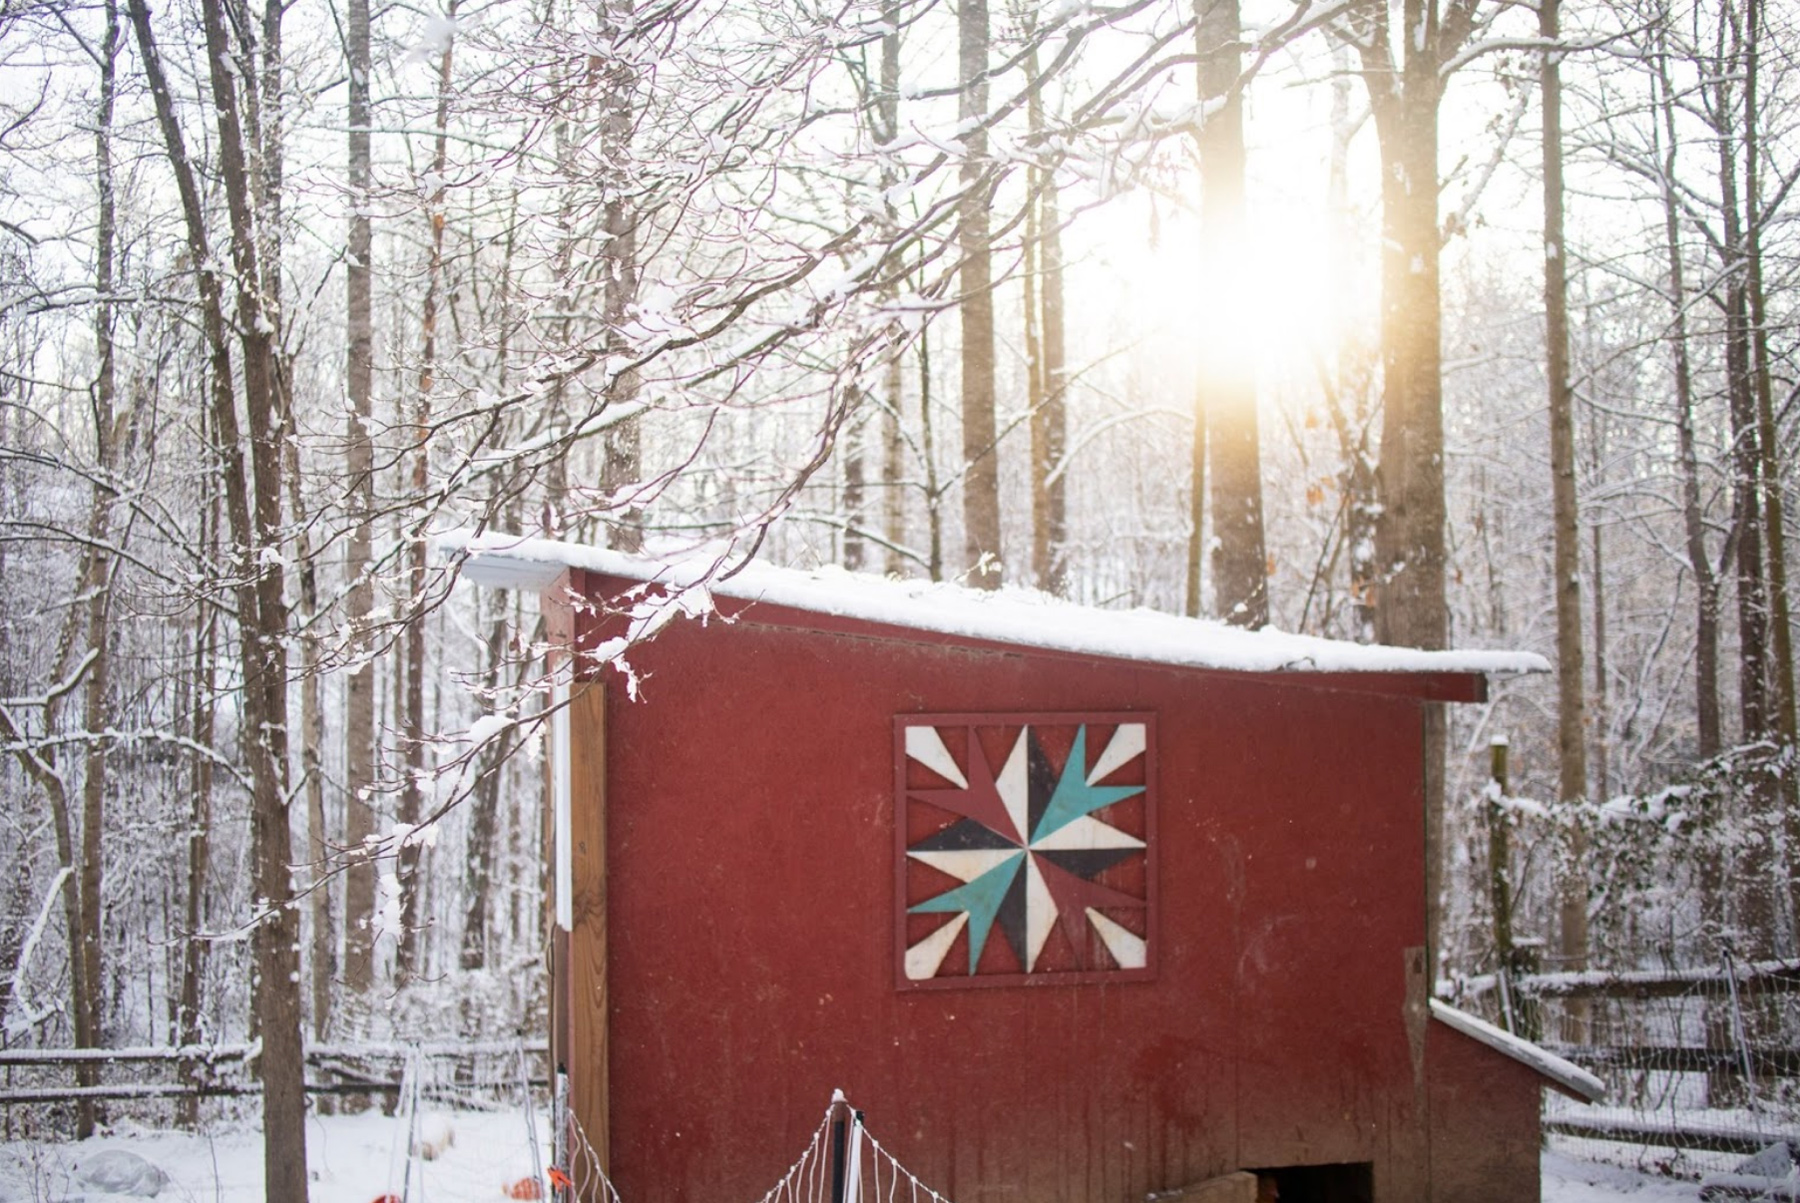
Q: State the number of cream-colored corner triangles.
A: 4